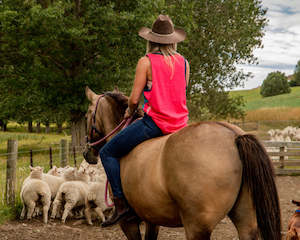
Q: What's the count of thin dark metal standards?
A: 3